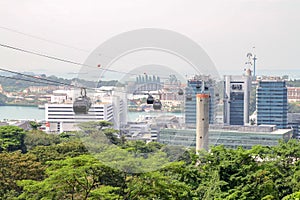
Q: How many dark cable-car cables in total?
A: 3